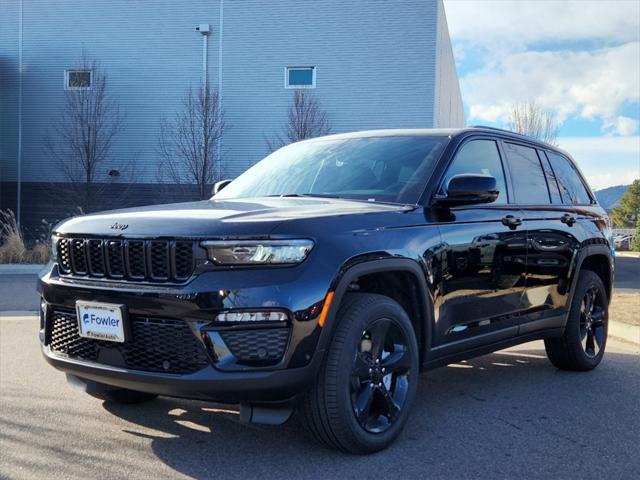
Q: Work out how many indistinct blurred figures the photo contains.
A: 0